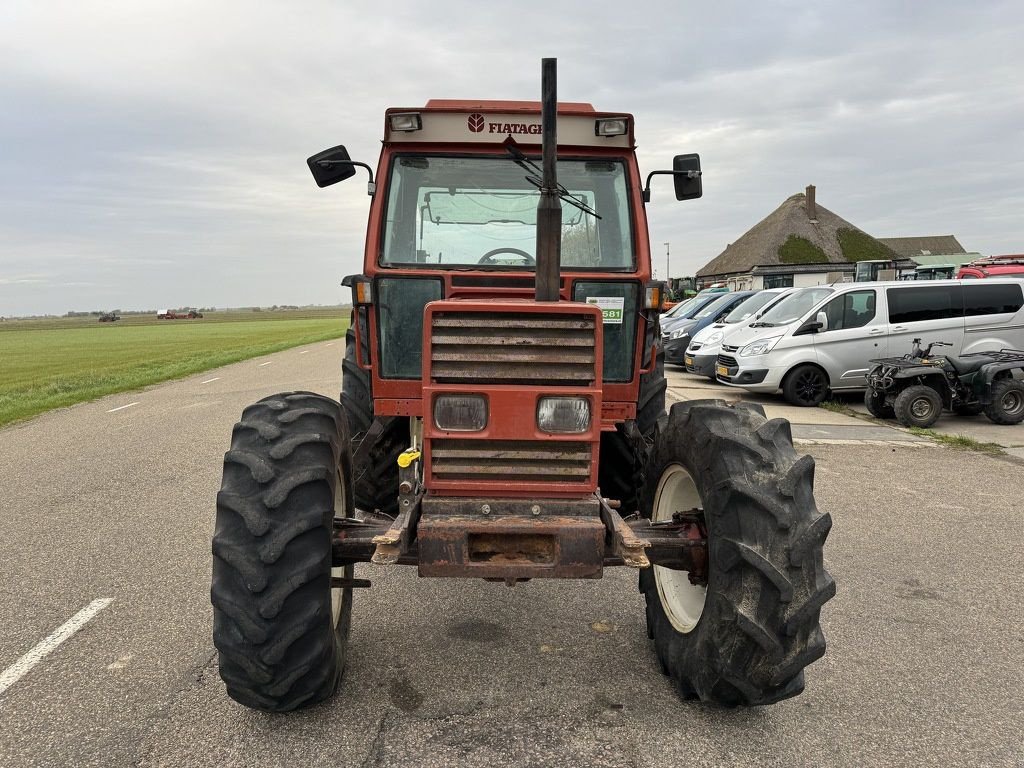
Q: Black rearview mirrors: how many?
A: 2